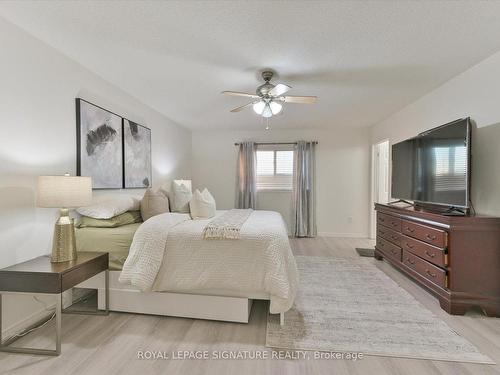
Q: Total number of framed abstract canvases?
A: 2